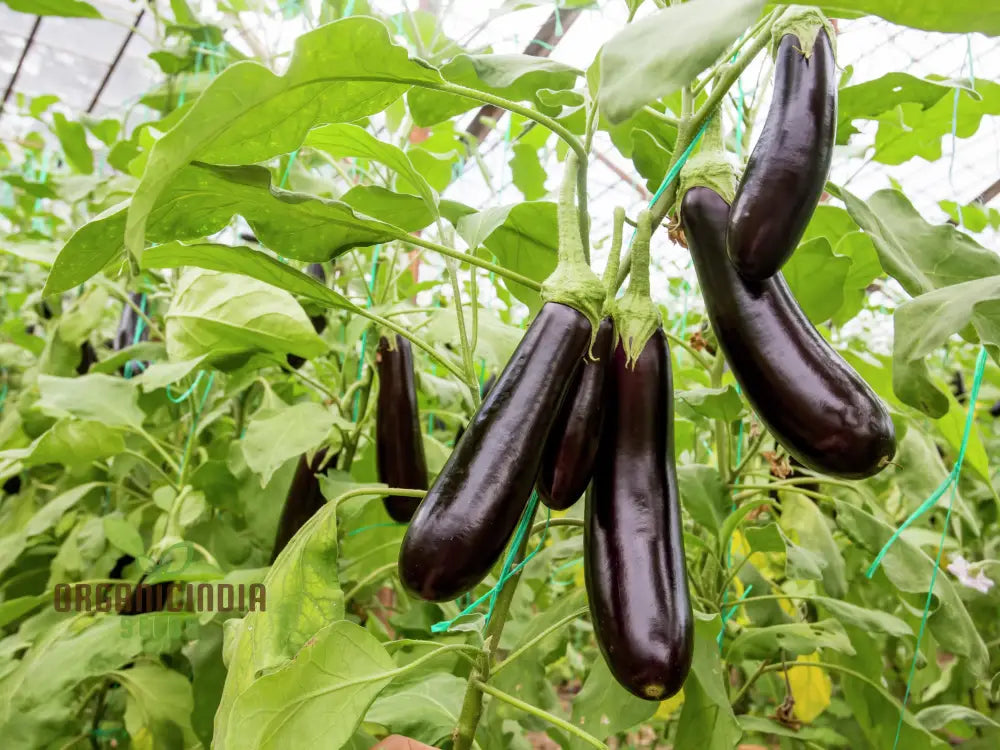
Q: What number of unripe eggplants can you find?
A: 0